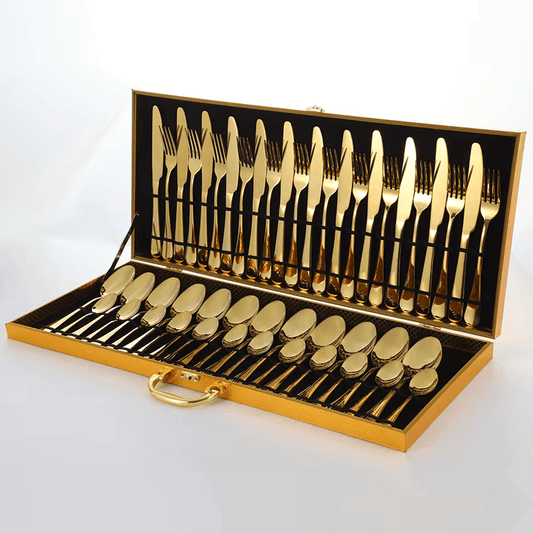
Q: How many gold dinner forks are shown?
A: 12